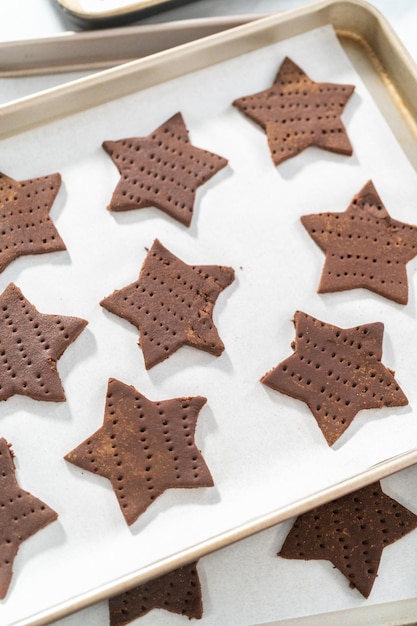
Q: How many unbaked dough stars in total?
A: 11